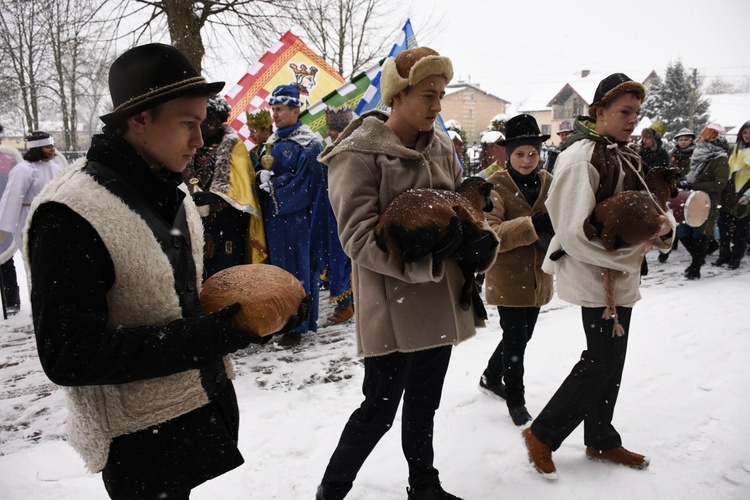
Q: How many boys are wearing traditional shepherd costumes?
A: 4